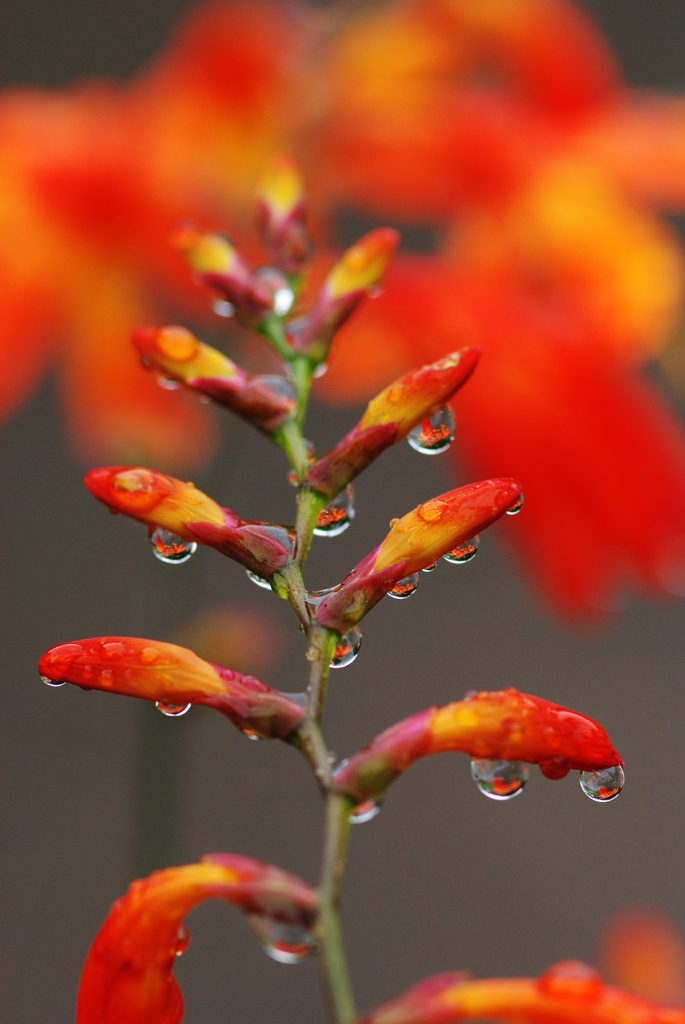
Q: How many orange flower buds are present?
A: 11